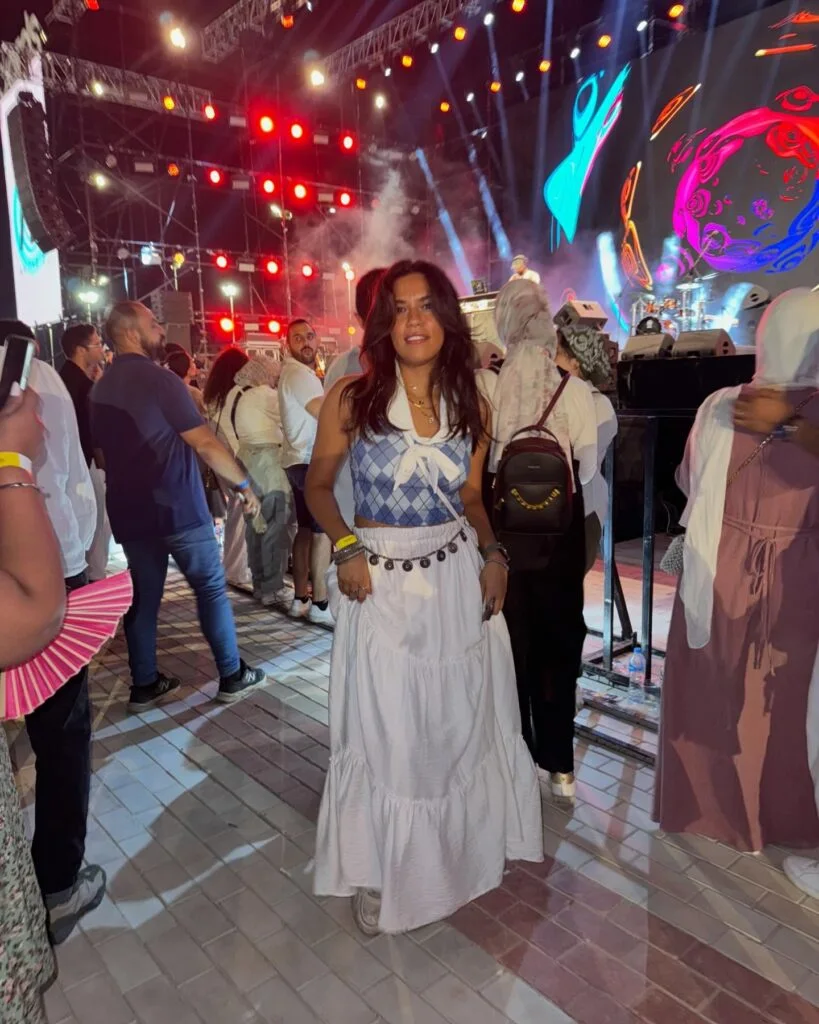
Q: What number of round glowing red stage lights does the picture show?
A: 13